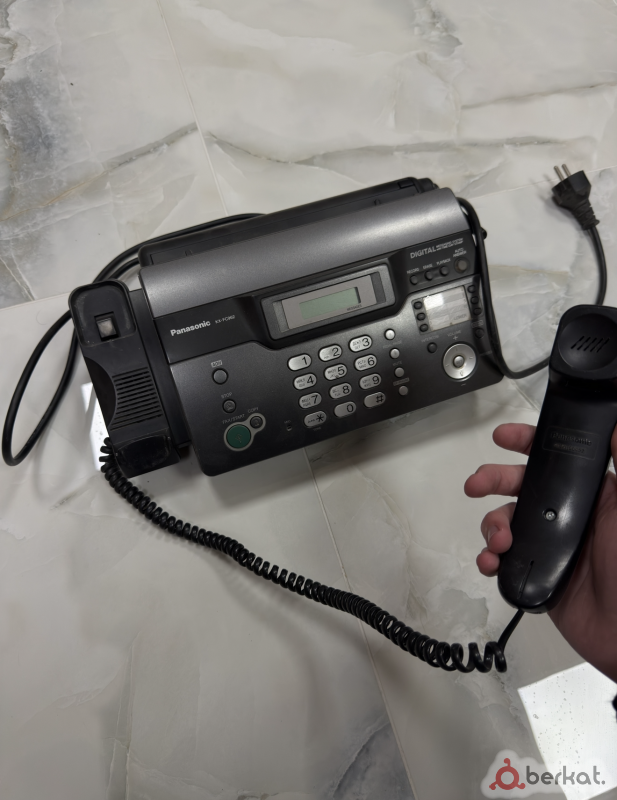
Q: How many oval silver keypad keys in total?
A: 12